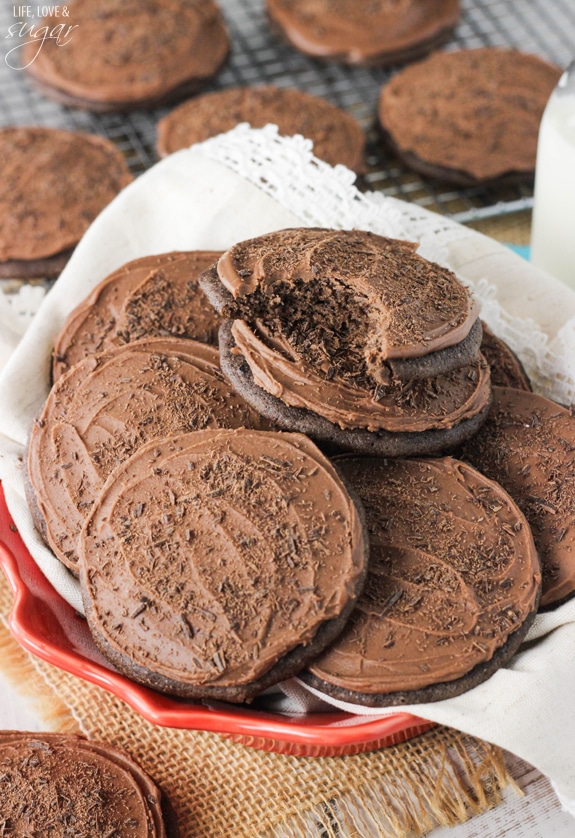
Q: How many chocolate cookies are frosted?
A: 14